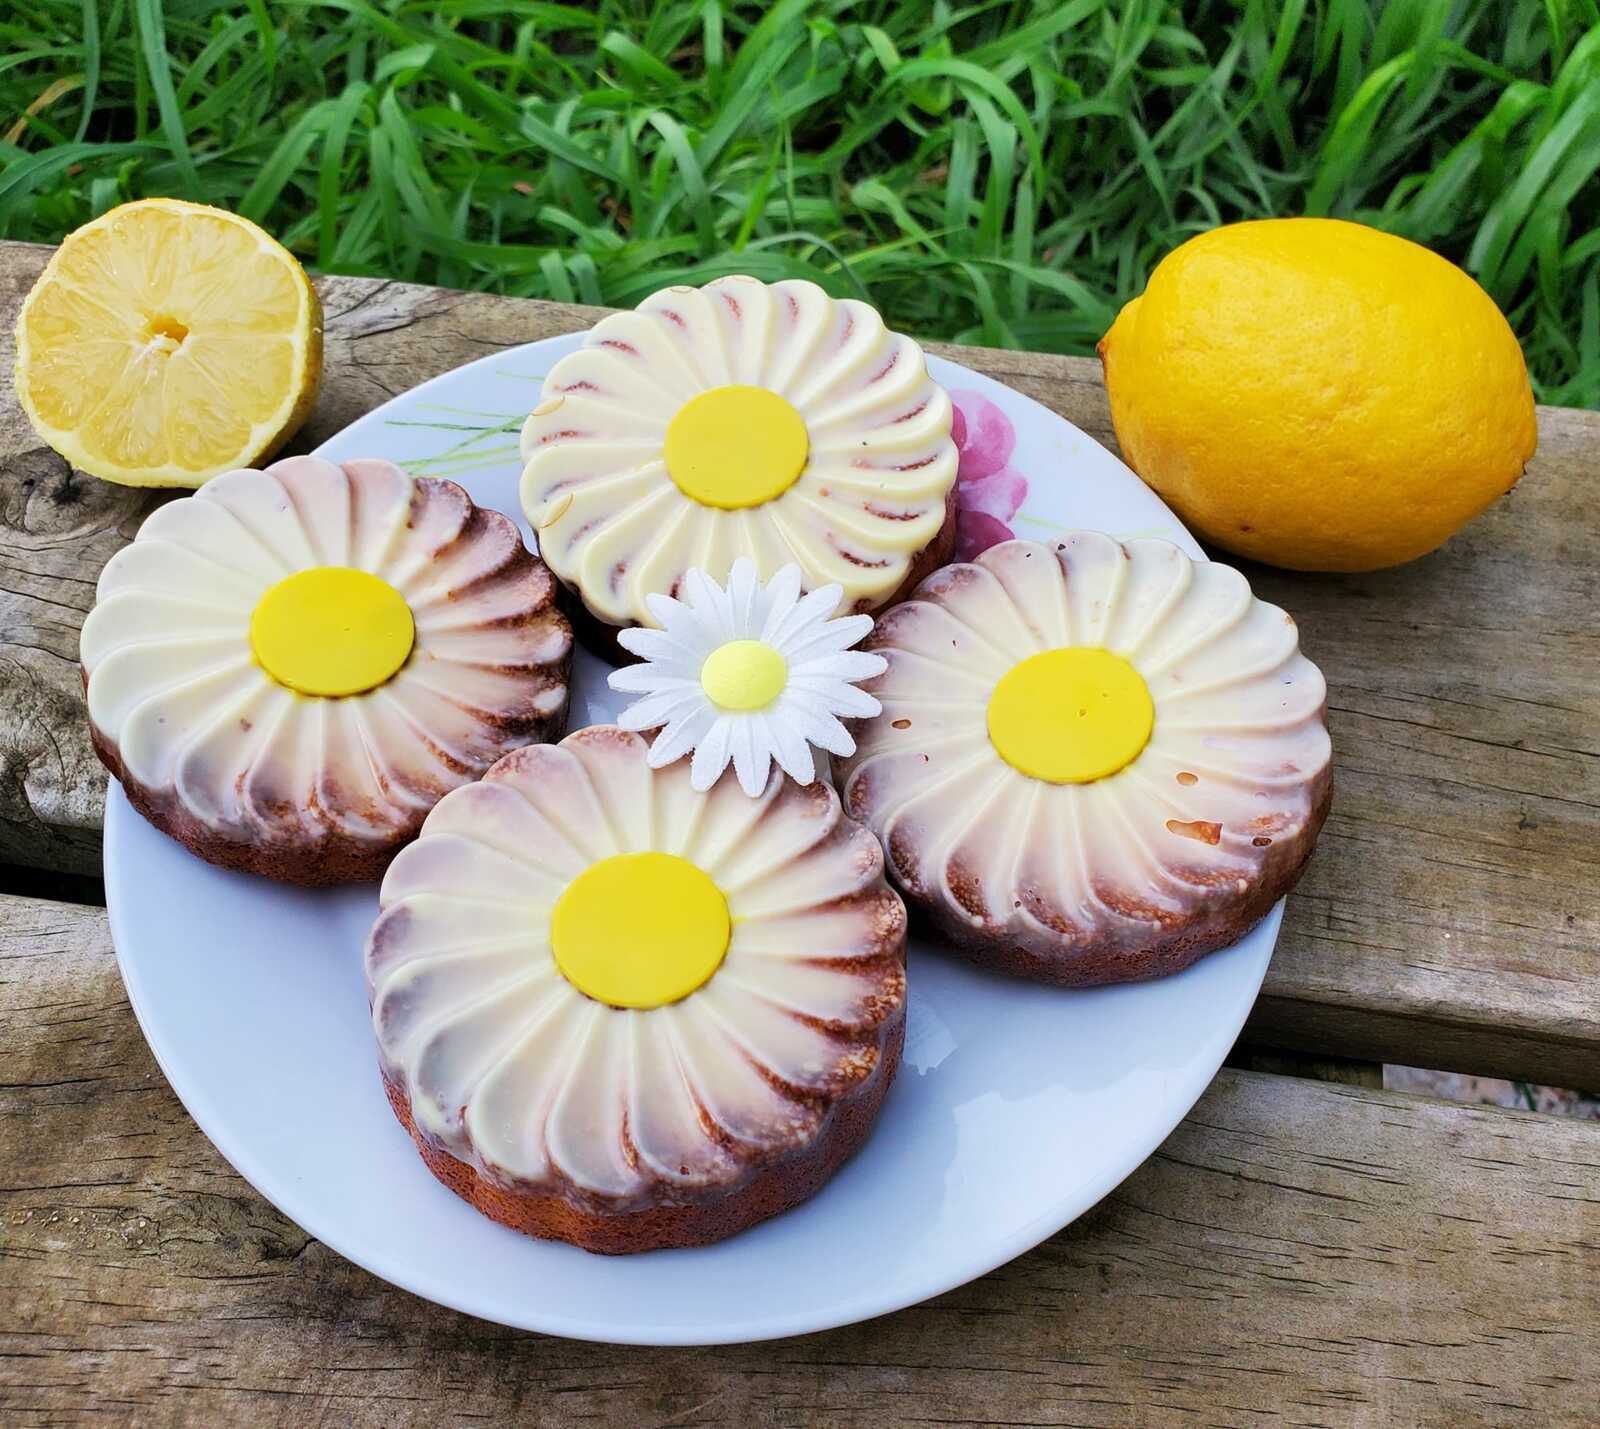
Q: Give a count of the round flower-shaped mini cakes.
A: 4